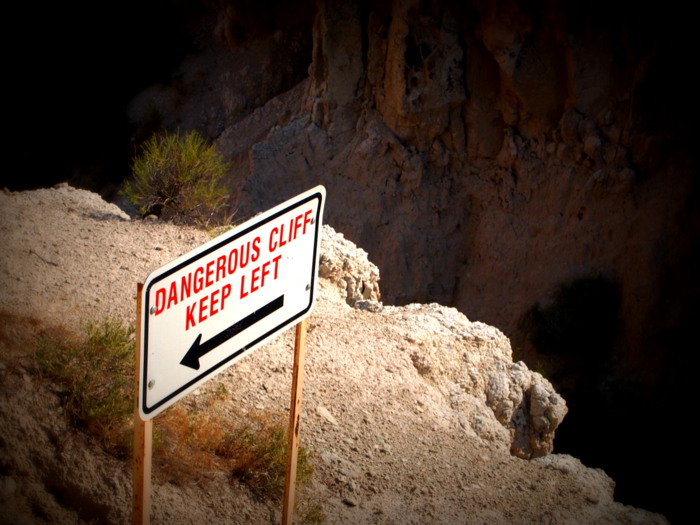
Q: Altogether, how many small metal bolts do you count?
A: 4